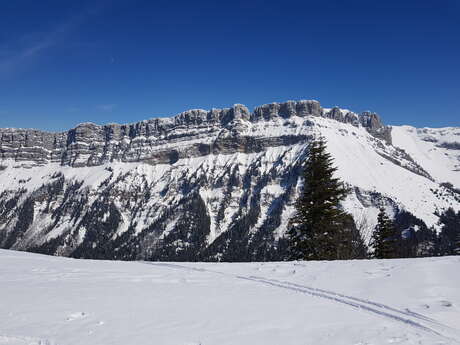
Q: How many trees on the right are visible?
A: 2